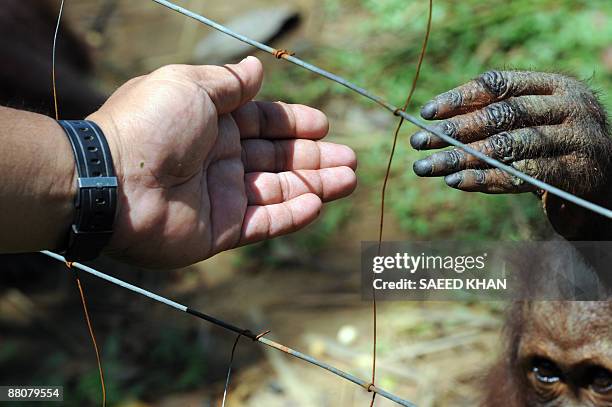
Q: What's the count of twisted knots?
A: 5